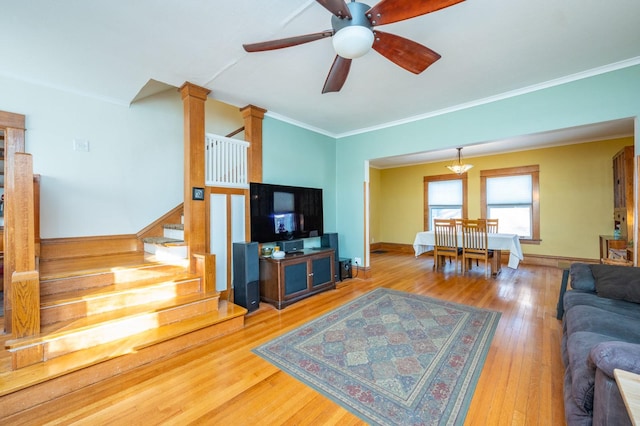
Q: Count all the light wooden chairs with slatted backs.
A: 4